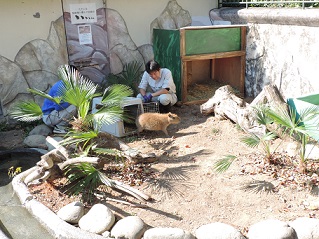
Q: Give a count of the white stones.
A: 7